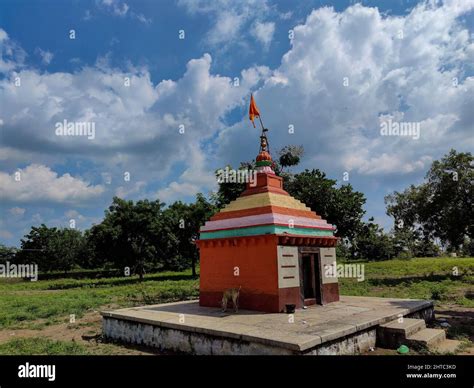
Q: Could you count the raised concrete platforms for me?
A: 1